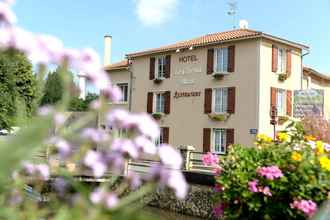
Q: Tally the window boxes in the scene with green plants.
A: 6